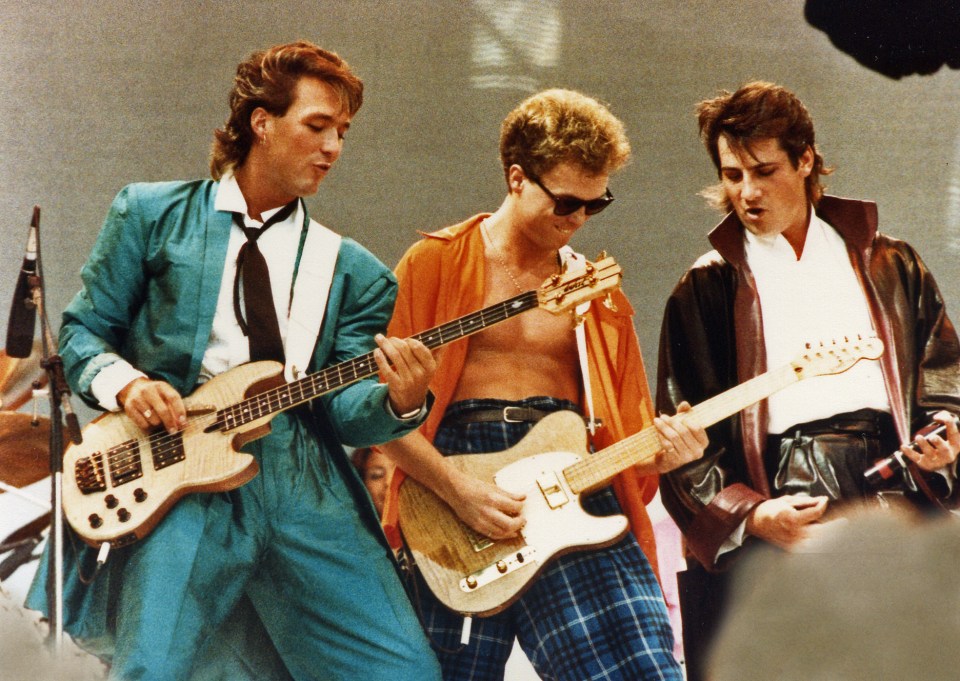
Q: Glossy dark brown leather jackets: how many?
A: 1